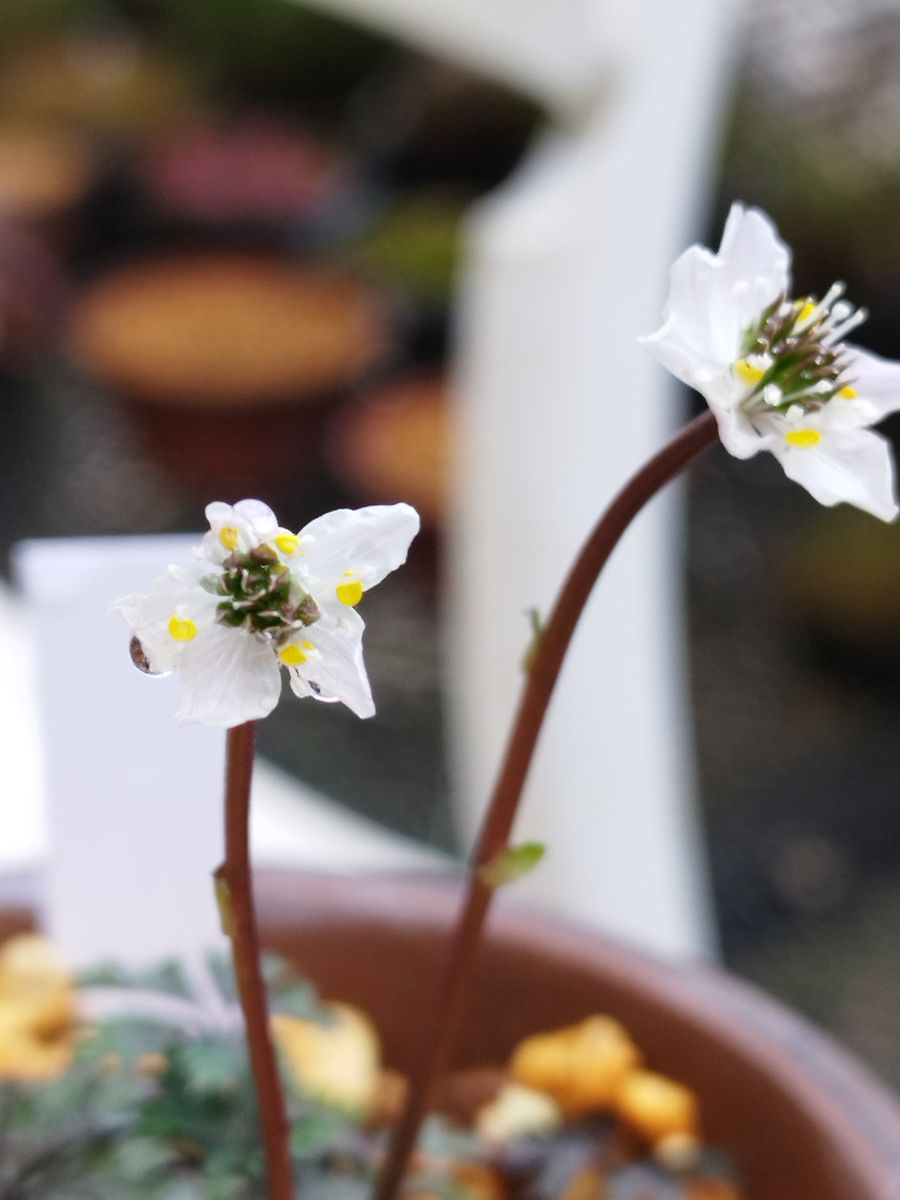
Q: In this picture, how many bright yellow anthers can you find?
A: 9